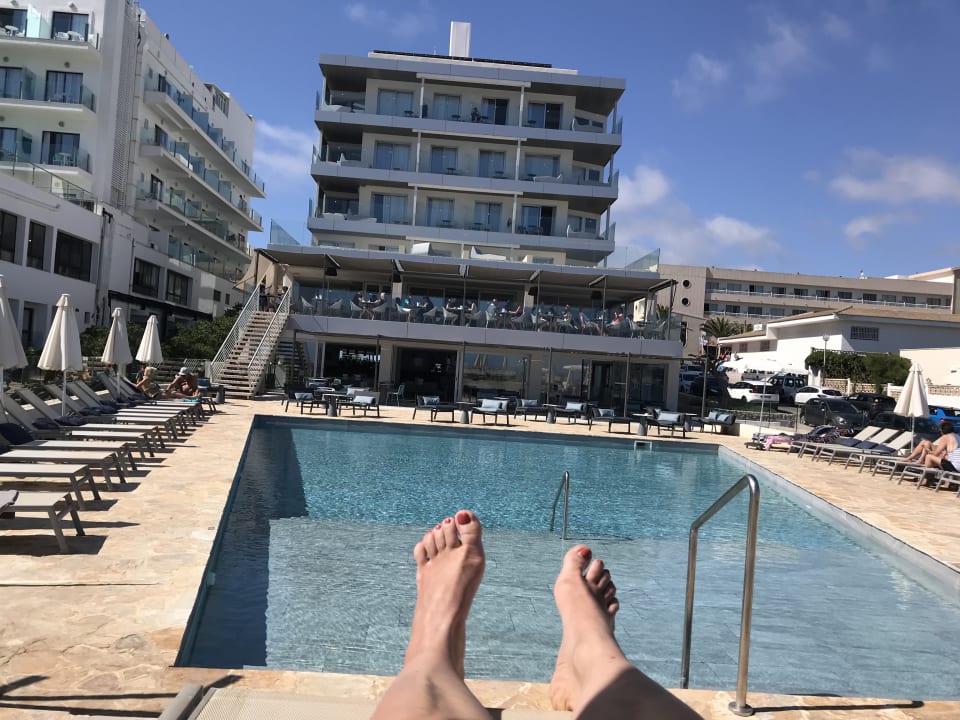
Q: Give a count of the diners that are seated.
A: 12